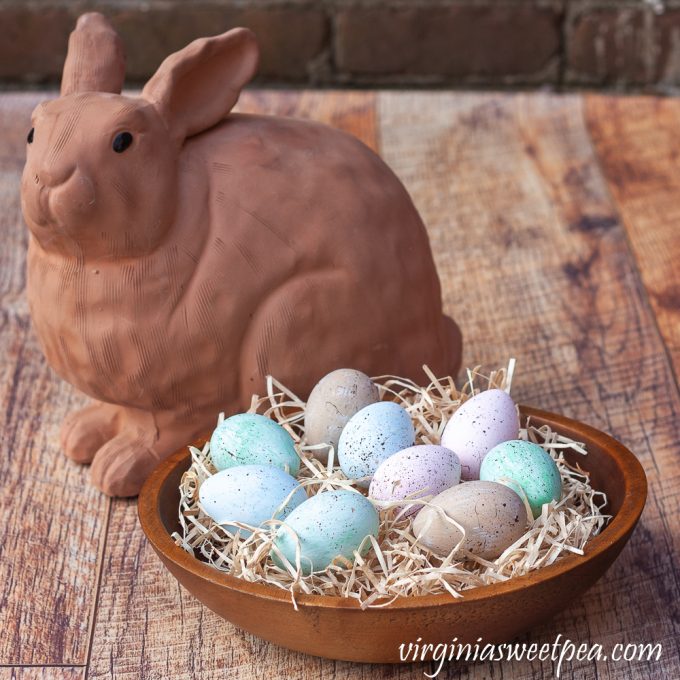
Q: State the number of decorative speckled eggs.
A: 9